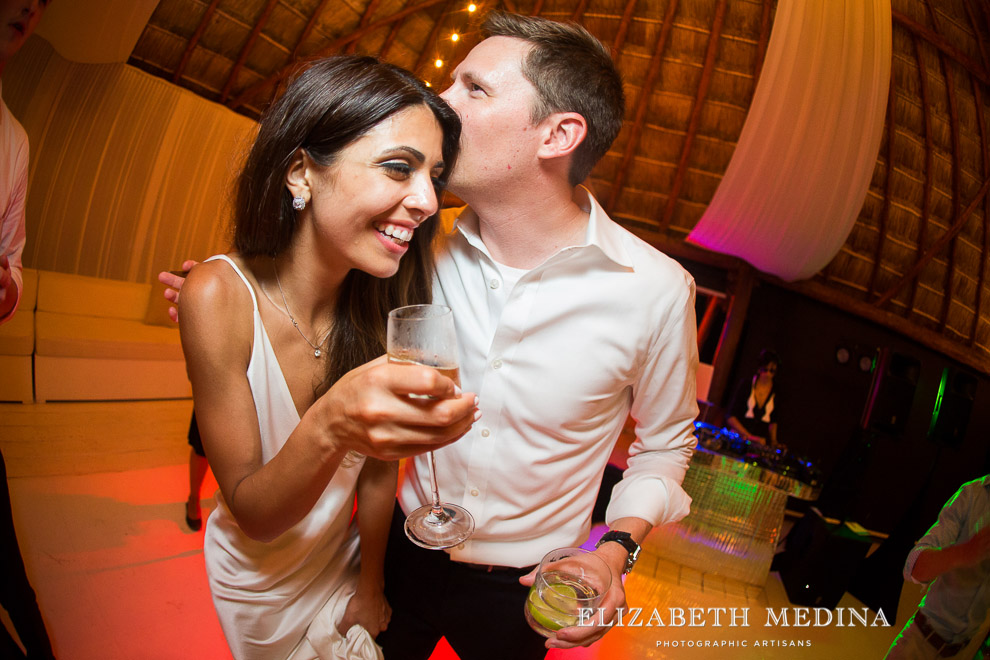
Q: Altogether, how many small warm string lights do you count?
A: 4